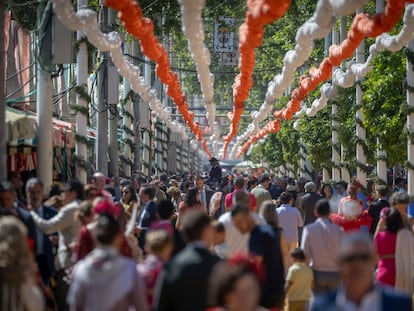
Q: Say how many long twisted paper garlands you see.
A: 7